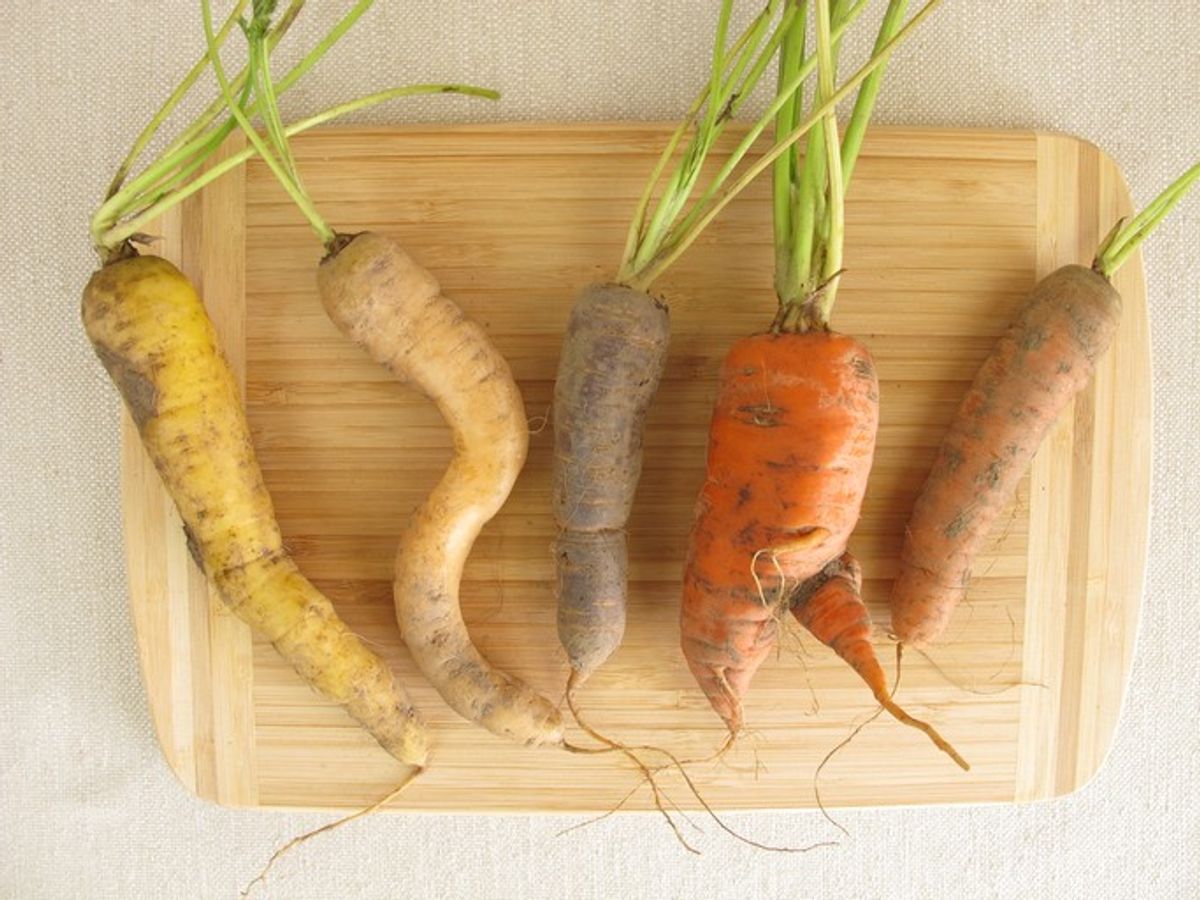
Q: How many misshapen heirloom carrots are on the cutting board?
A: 5